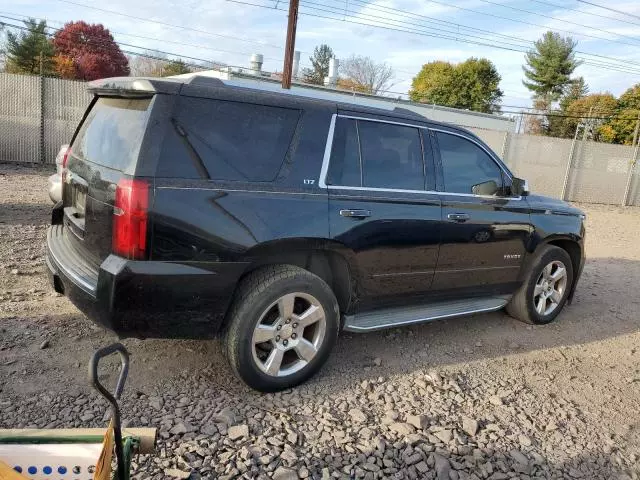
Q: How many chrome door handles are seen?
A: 2